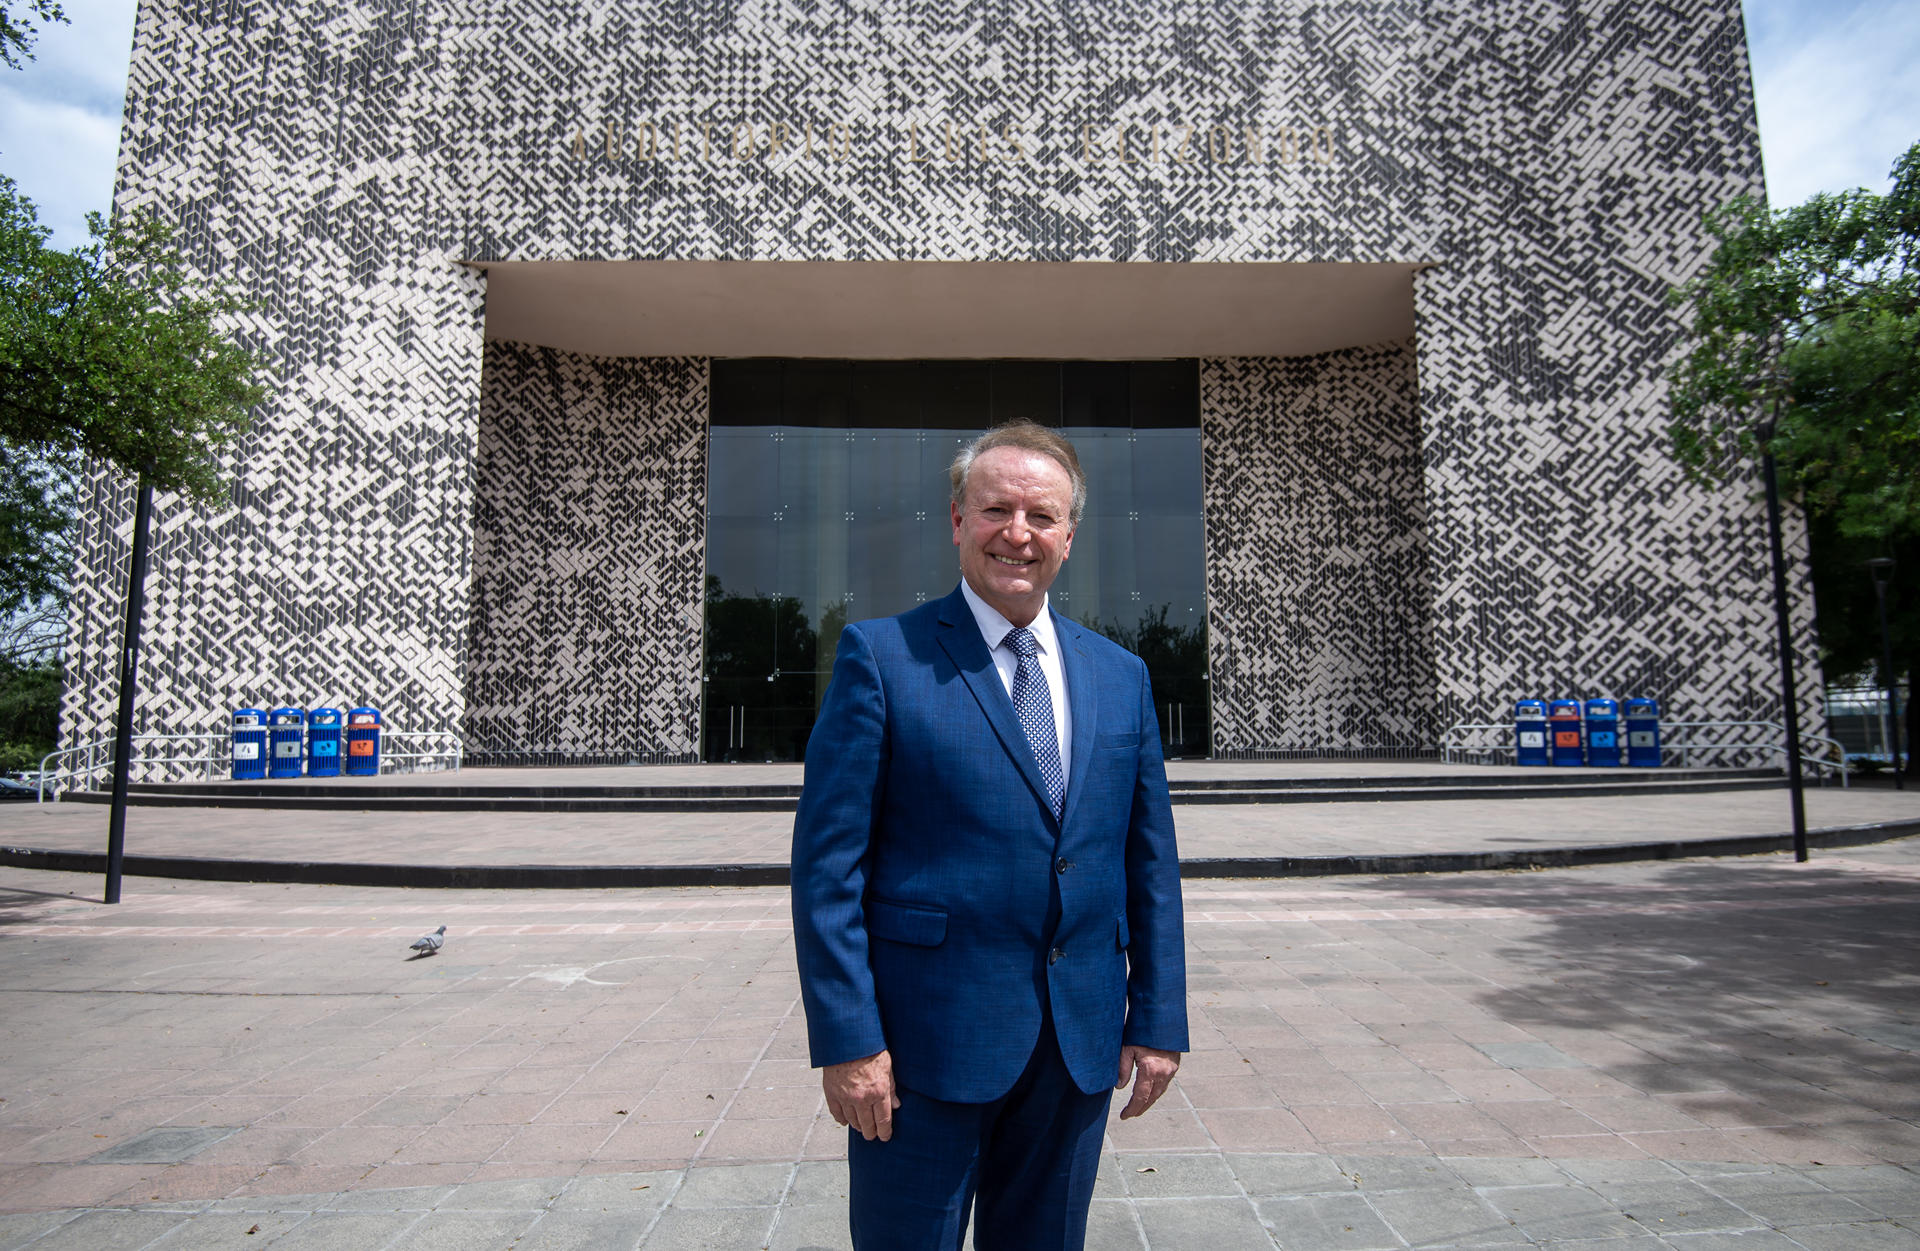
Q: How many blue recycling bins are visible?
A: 8